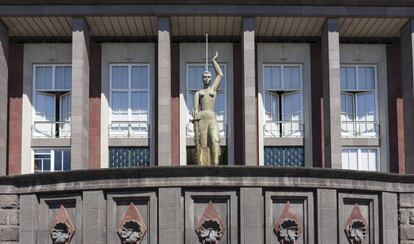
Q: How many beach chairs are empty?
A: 0